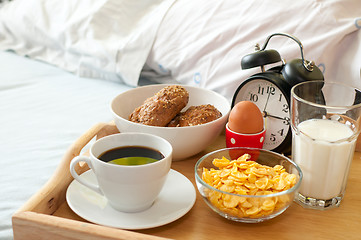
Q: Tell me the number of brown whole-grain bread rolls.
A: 2